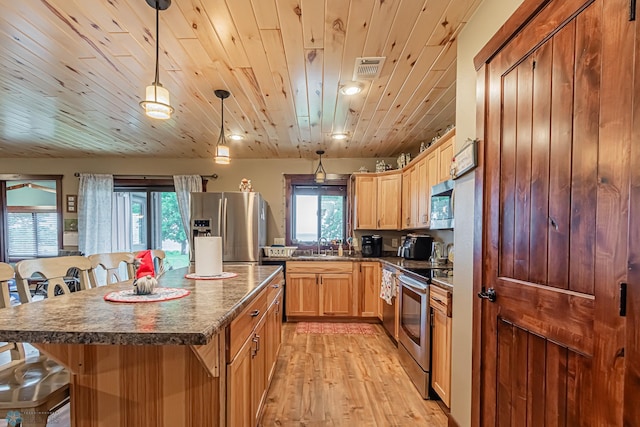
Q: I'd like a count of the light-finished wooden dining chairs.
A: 4